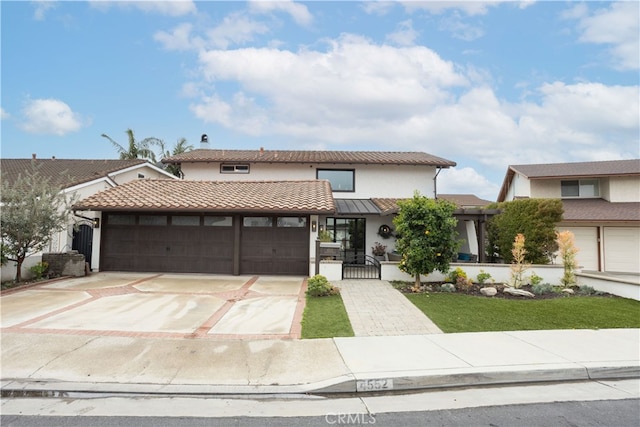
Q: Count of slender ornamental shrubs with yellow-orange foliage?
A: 2